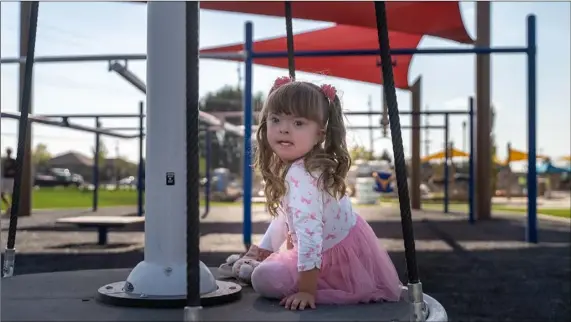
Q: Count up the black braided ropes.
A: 4